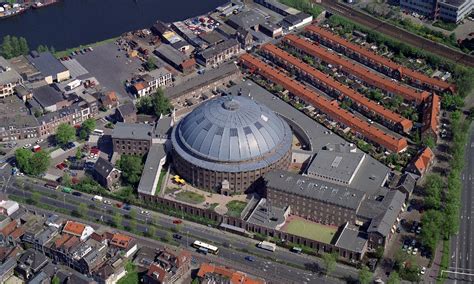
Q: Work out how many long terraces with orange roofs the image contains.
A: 4